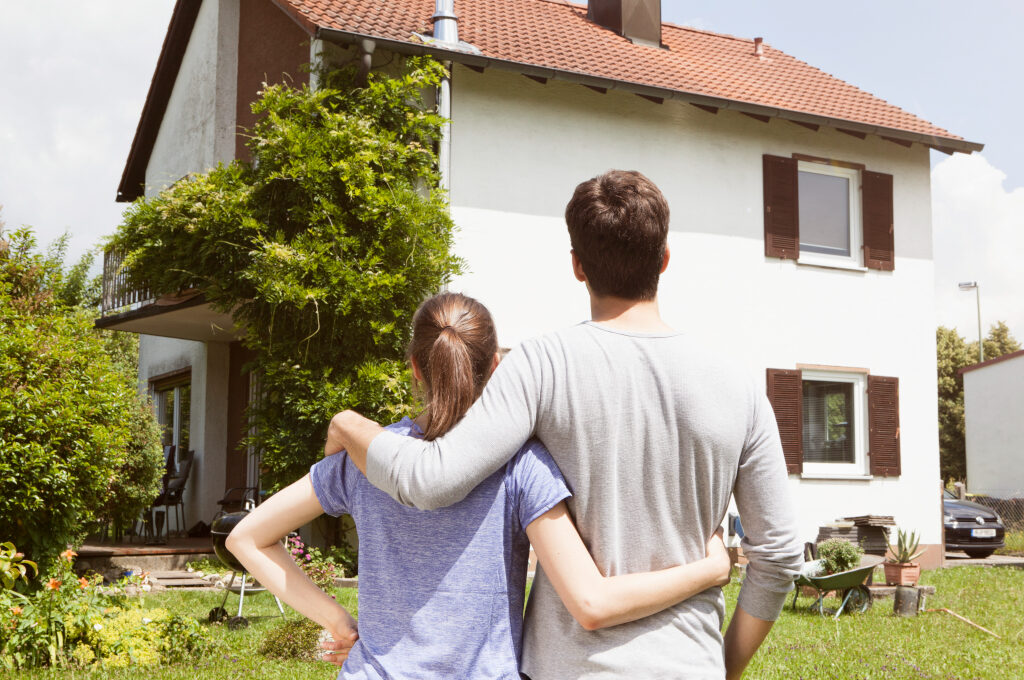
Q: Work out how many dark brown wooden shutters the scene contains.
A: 4